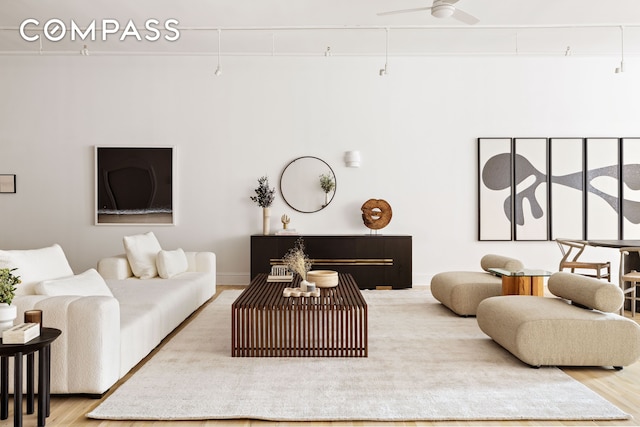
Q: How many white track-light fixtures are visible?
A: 6